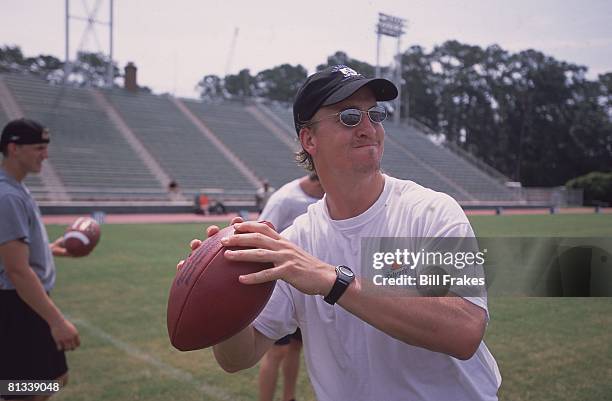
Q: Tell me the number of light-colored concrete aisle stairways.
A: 5